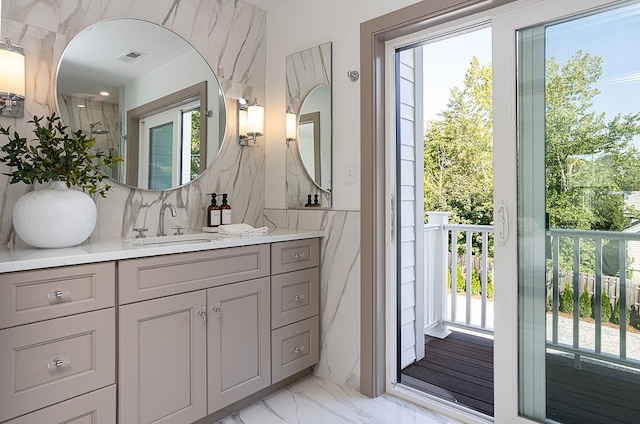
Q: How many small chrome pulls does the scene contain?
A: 7